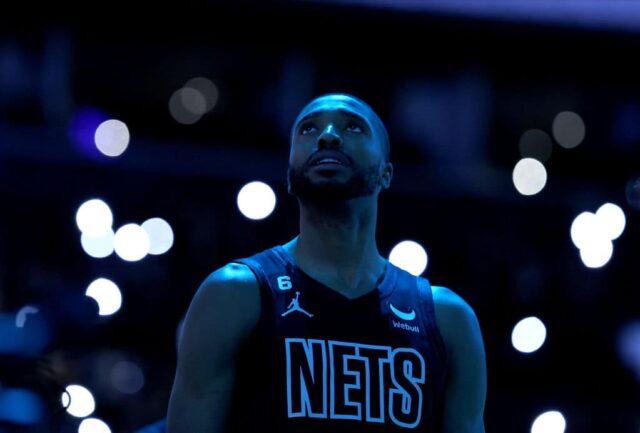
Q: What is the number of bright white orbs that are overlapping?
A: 7